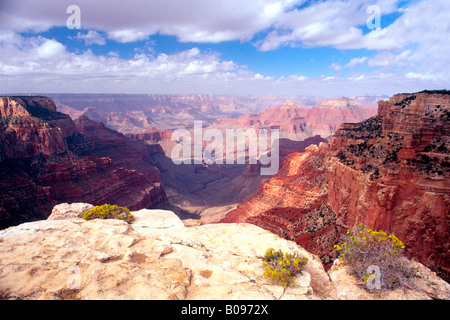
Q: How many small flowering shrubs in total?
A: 3